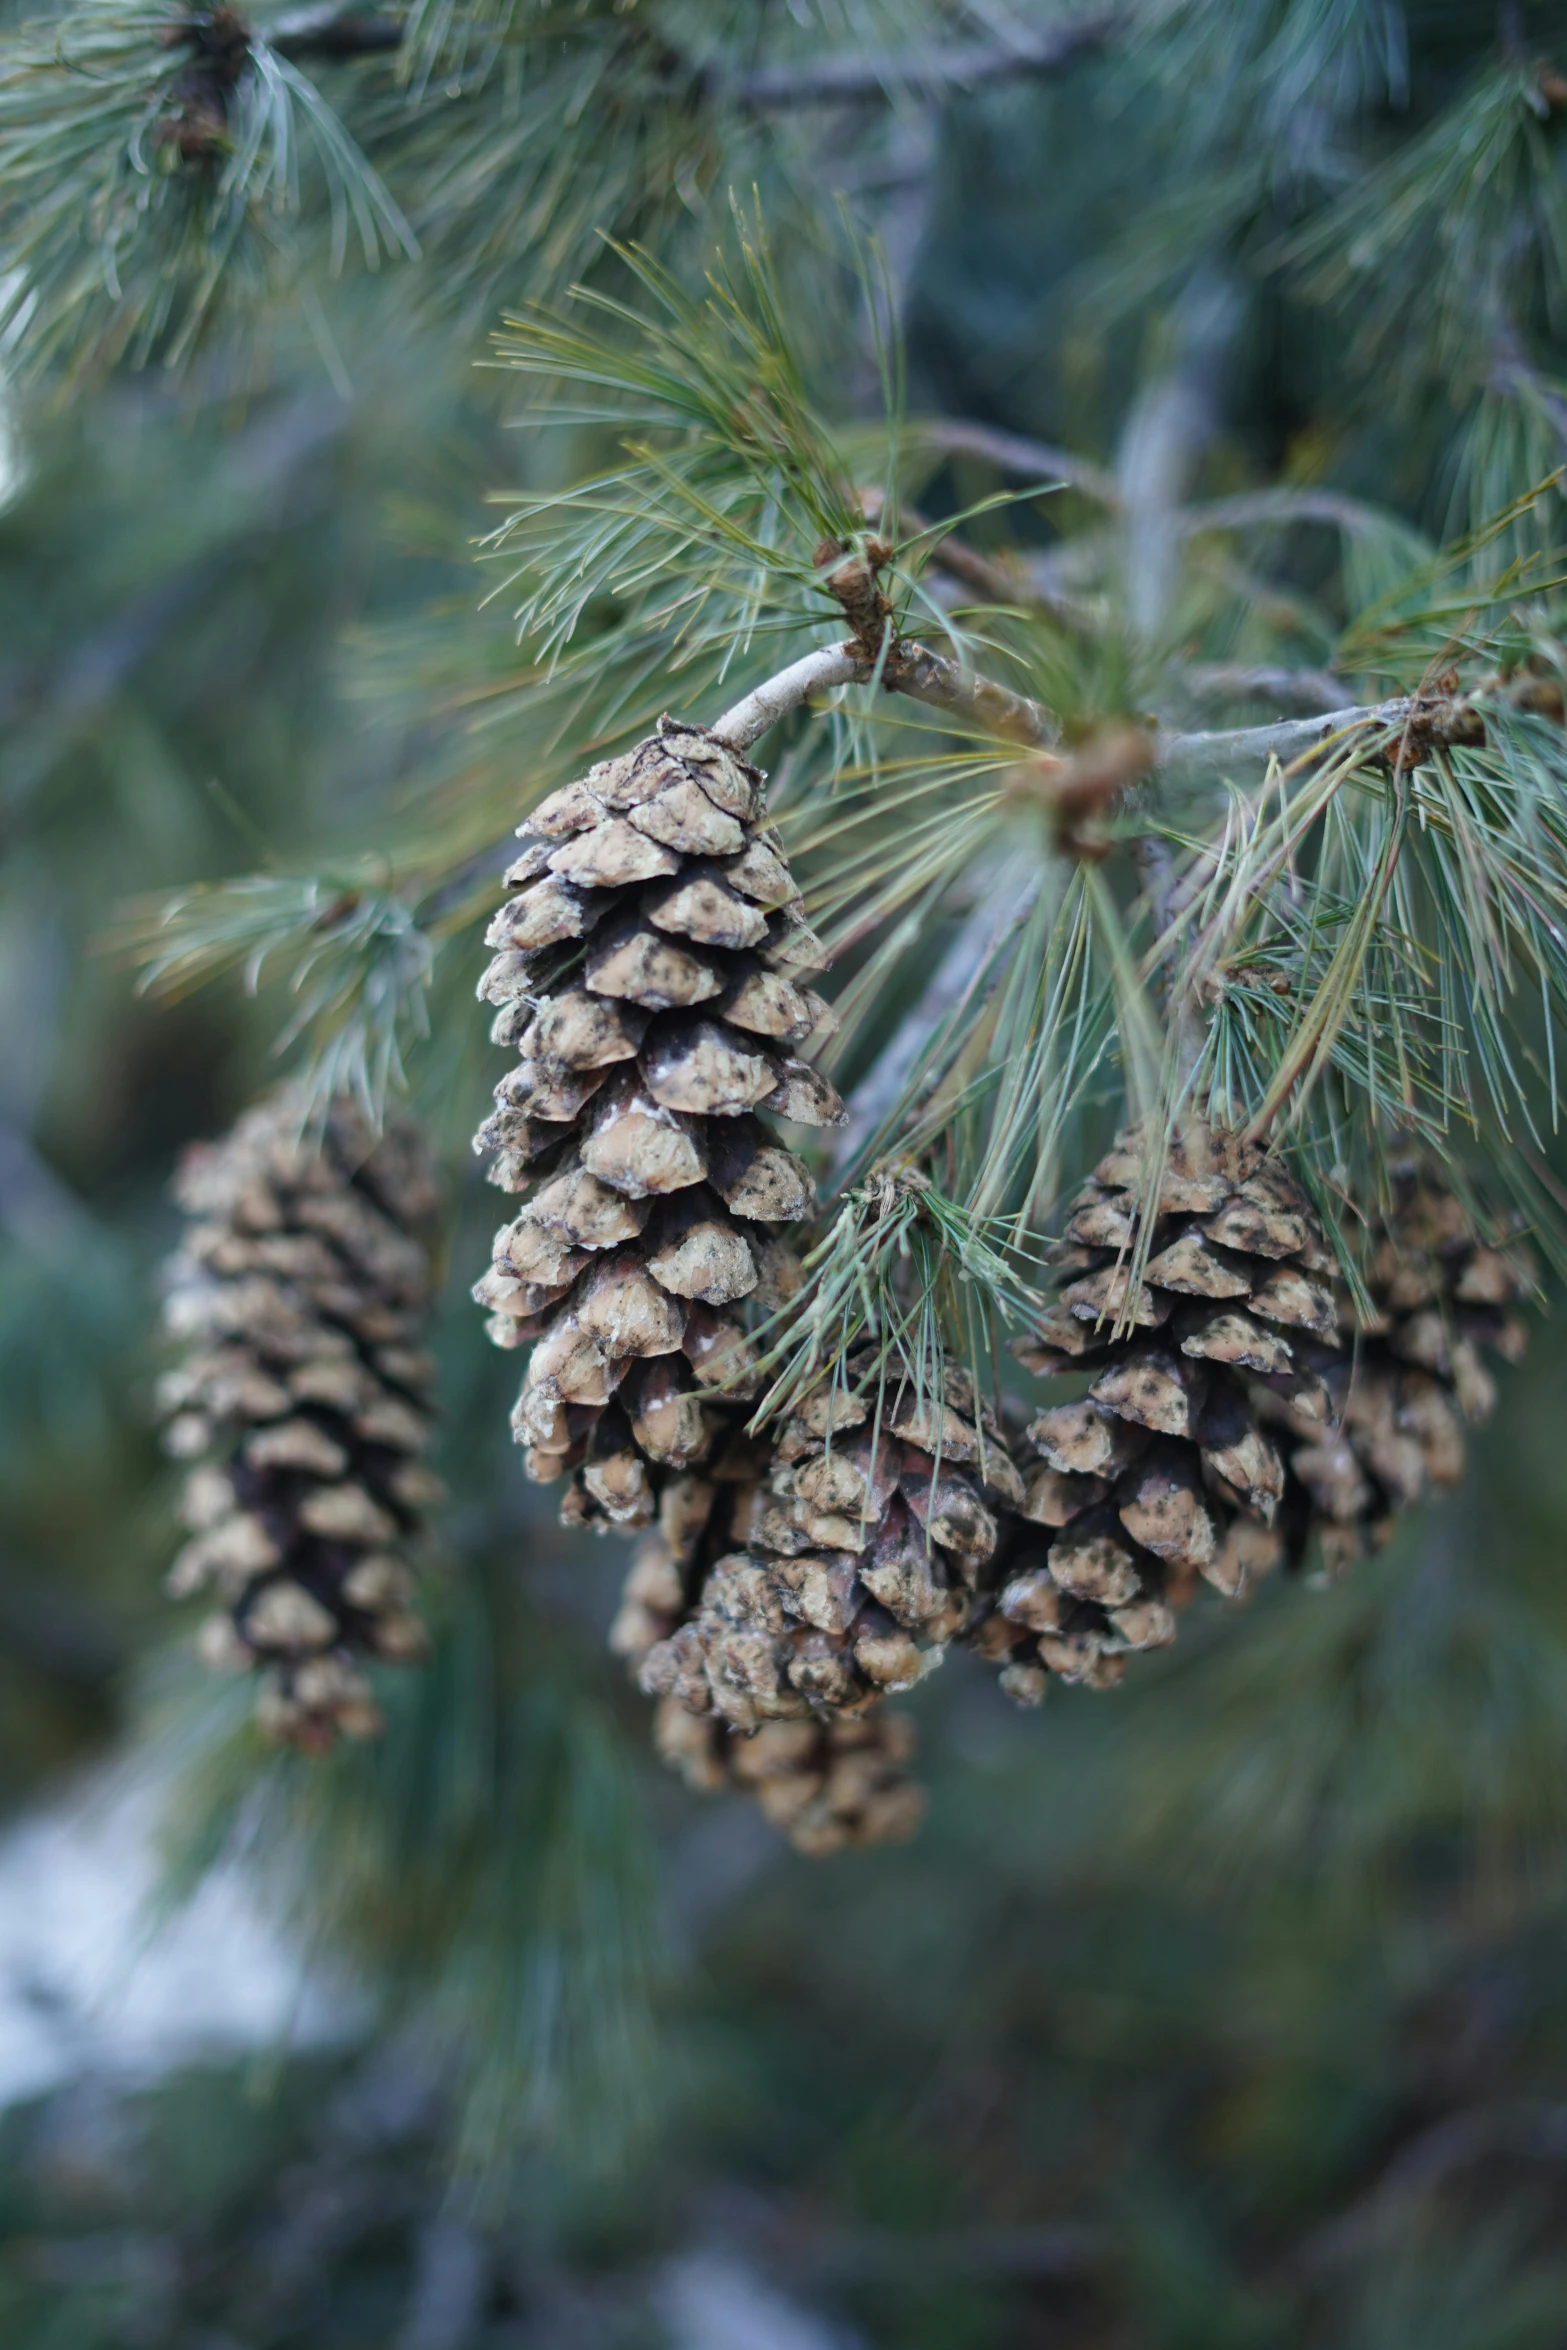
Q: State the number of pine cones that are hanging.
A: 6